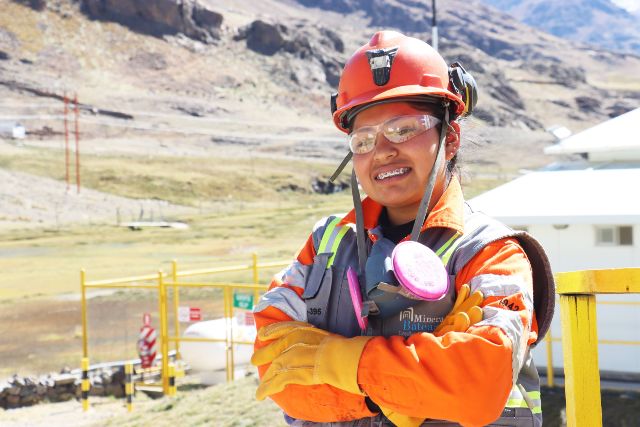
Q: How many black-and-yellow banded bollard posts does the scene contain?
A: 3